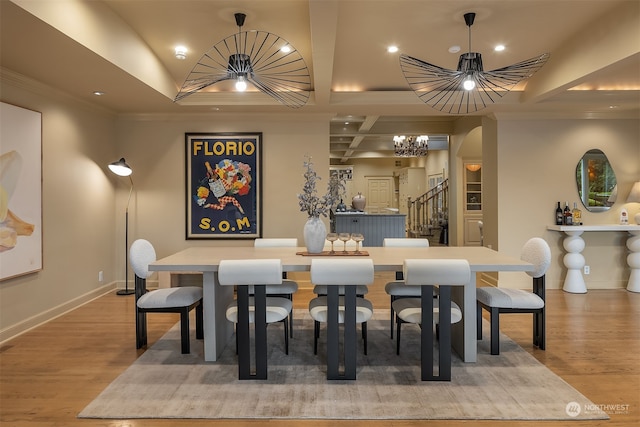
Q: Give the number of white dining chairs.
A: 8